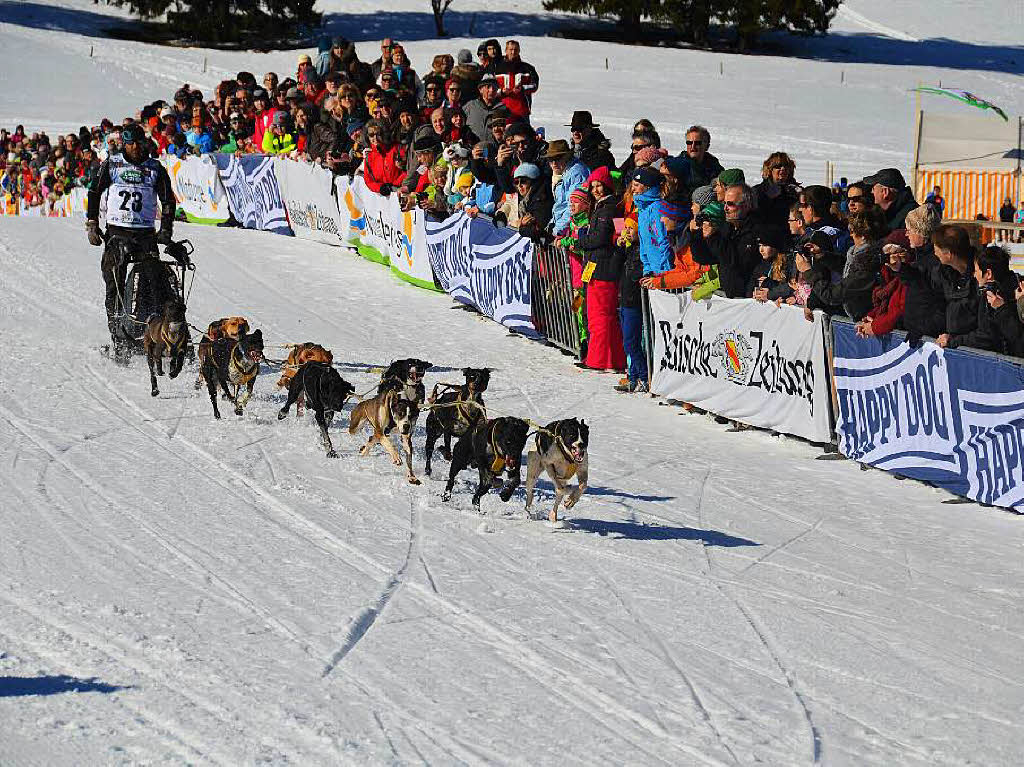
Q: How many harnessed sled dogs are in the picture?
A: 10